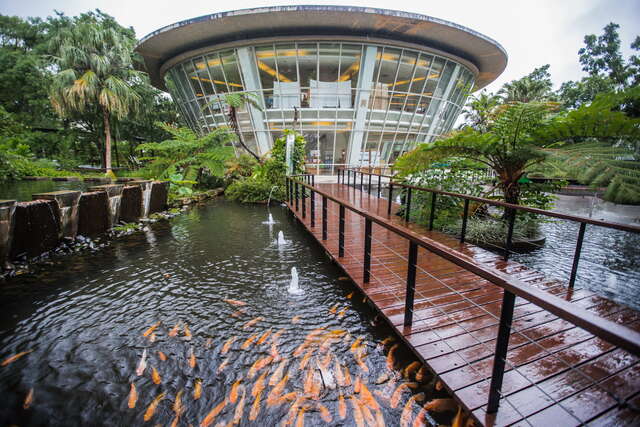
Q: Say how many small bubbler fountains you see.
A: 3